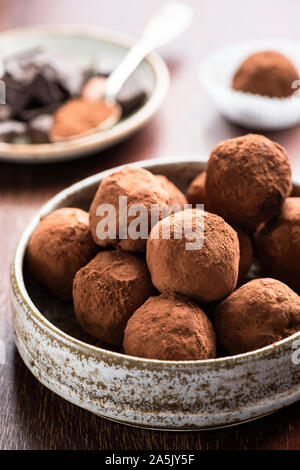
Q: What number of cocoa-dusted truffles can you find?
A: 12